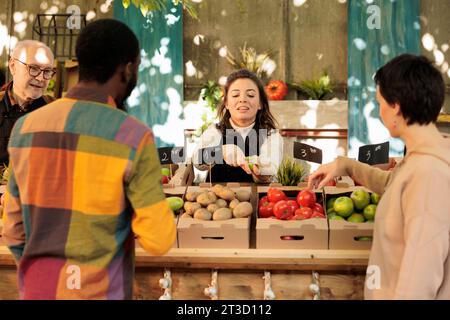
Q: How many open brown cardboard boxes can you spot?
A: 4